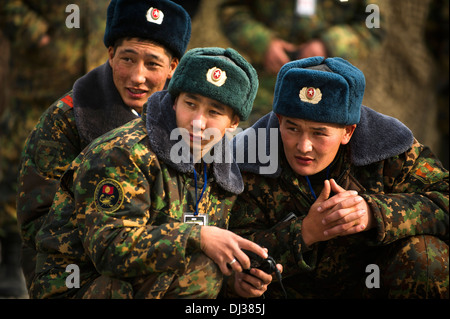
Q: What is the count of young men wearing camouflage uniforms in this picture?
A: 3